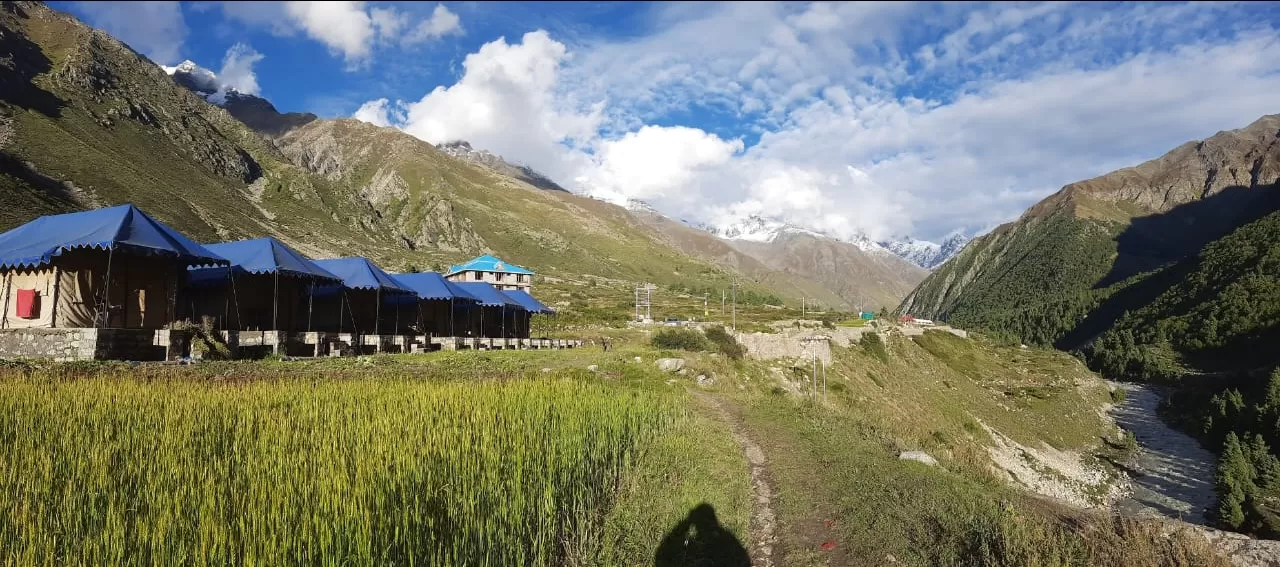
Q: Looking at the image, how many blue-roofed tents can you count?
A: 6